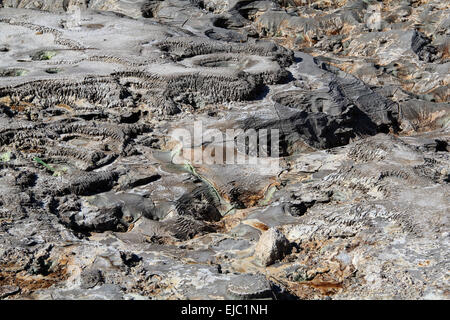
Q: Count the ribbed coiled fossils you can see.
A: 0